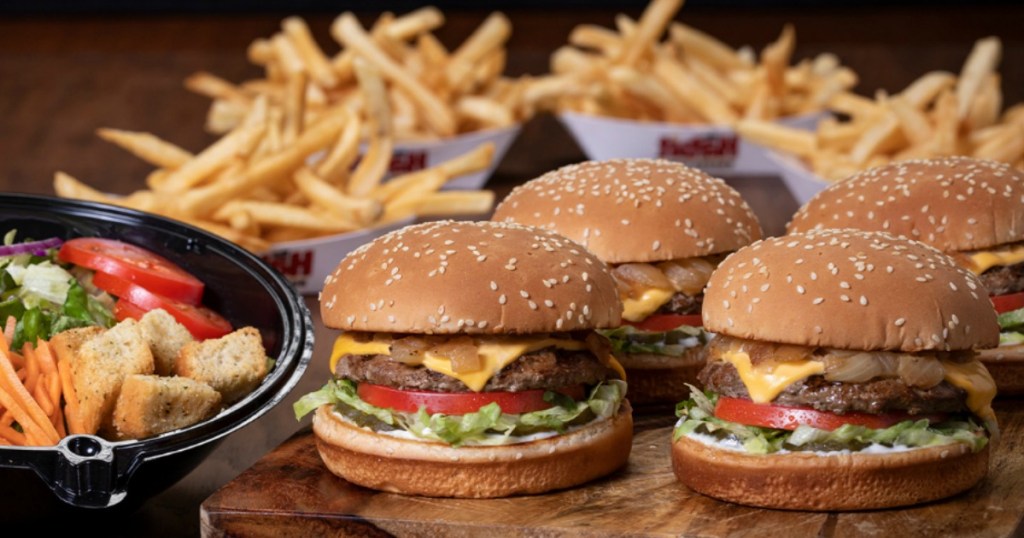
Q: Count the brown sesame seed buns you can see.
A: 4